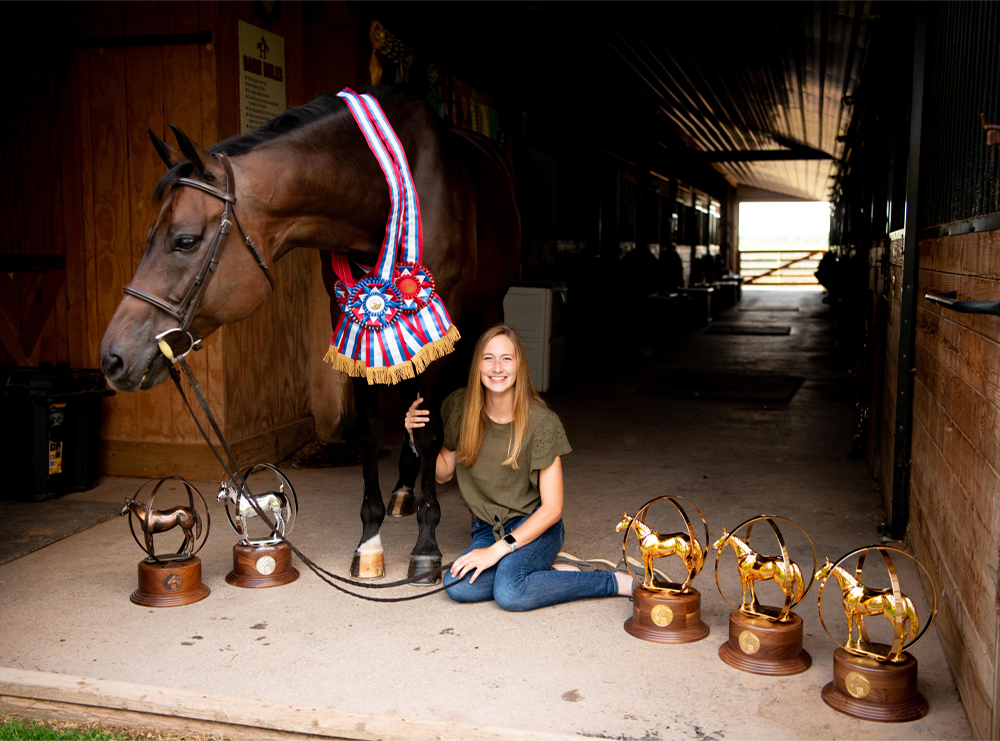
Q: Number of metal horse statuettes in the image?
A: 5